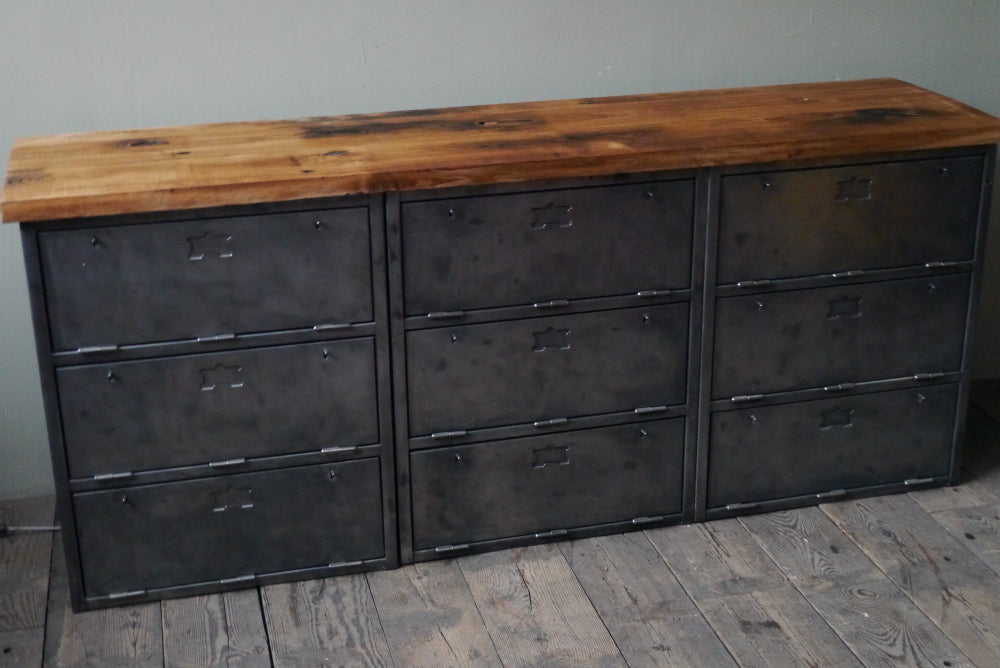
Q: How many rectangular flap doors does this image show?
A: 9